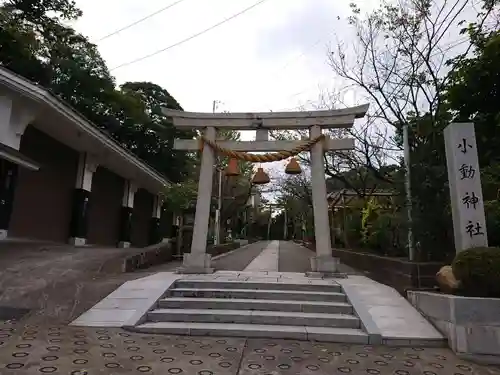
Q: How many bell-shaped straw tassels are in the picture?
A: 3